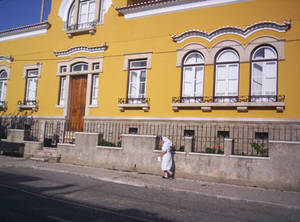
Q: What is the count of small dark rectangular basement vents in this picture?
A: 4